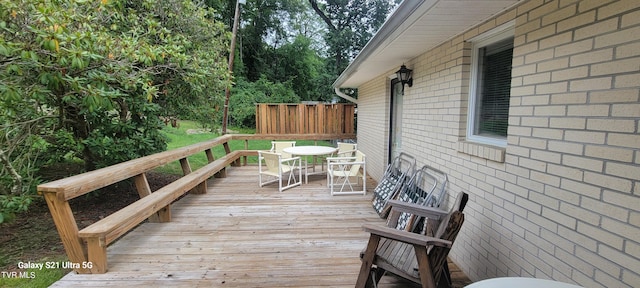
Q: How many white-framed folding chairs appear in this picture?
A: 4